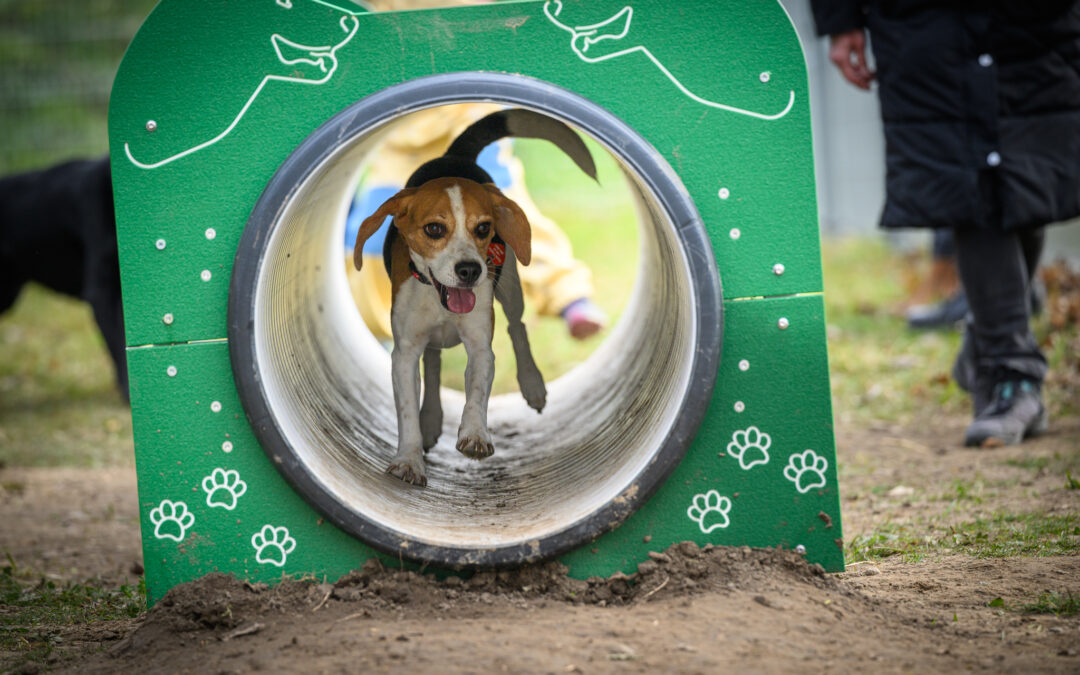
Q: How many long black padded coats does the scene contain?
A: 1